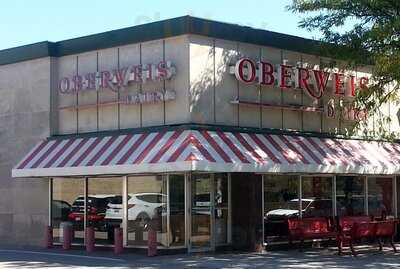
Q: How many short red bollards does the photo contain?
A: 5